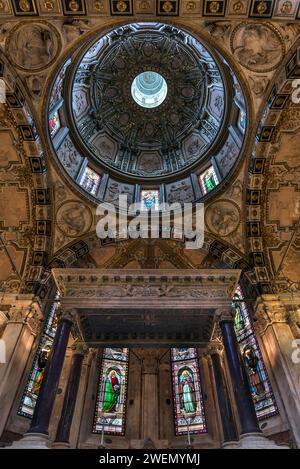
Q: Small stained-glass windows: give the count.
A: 5